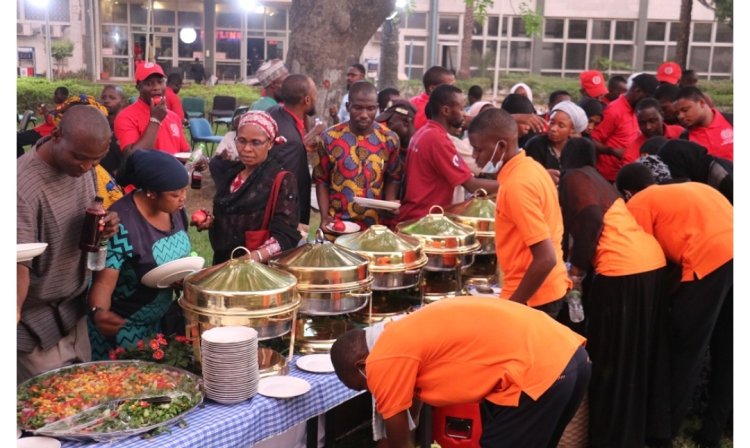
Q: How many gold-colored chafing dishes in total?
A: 5